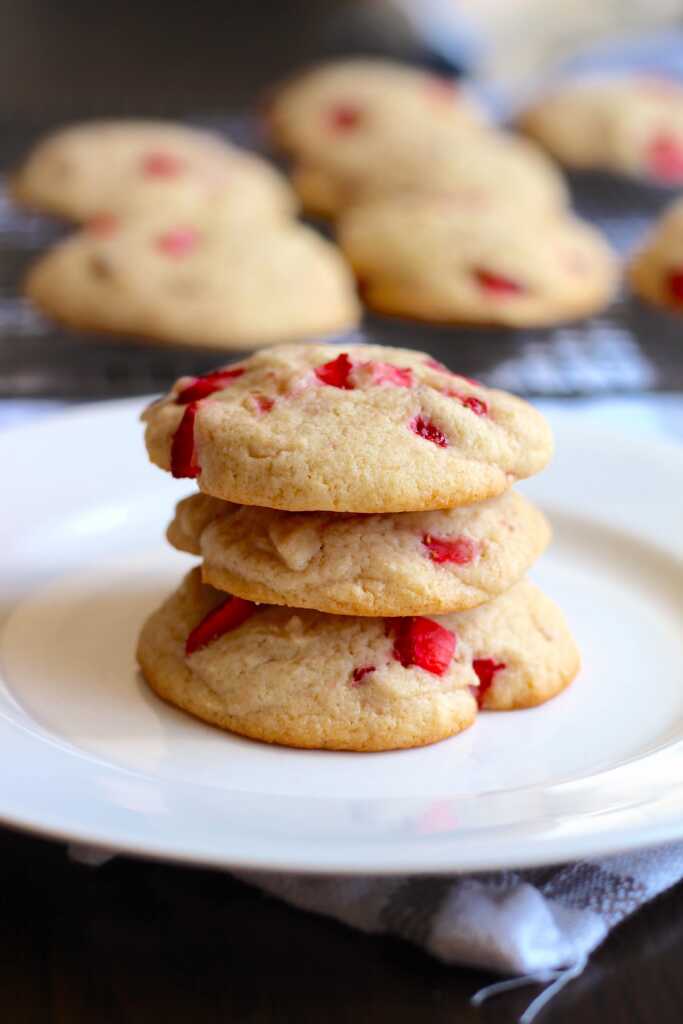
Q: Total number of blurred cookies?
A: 7